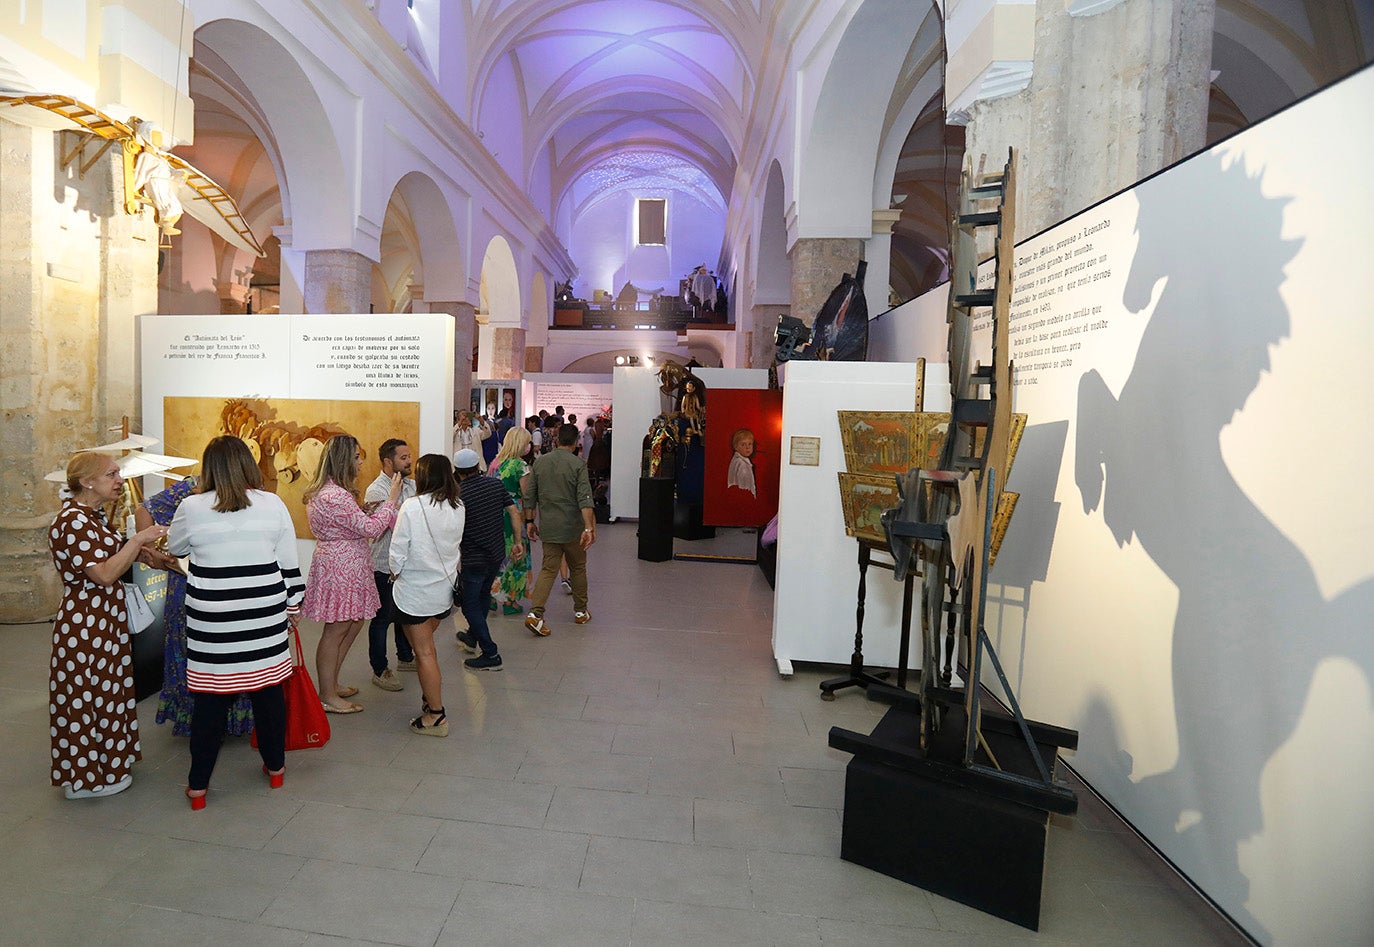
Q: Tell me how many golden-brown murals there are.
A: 1